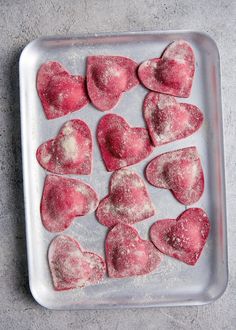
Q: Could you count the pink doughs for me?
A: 12